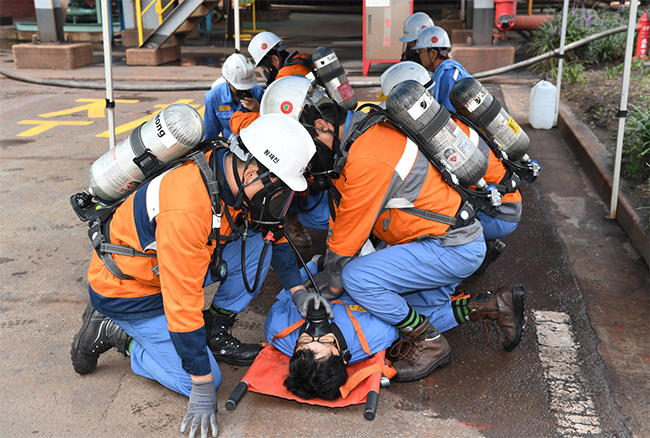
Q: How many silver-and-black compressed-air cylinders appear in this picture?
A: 4